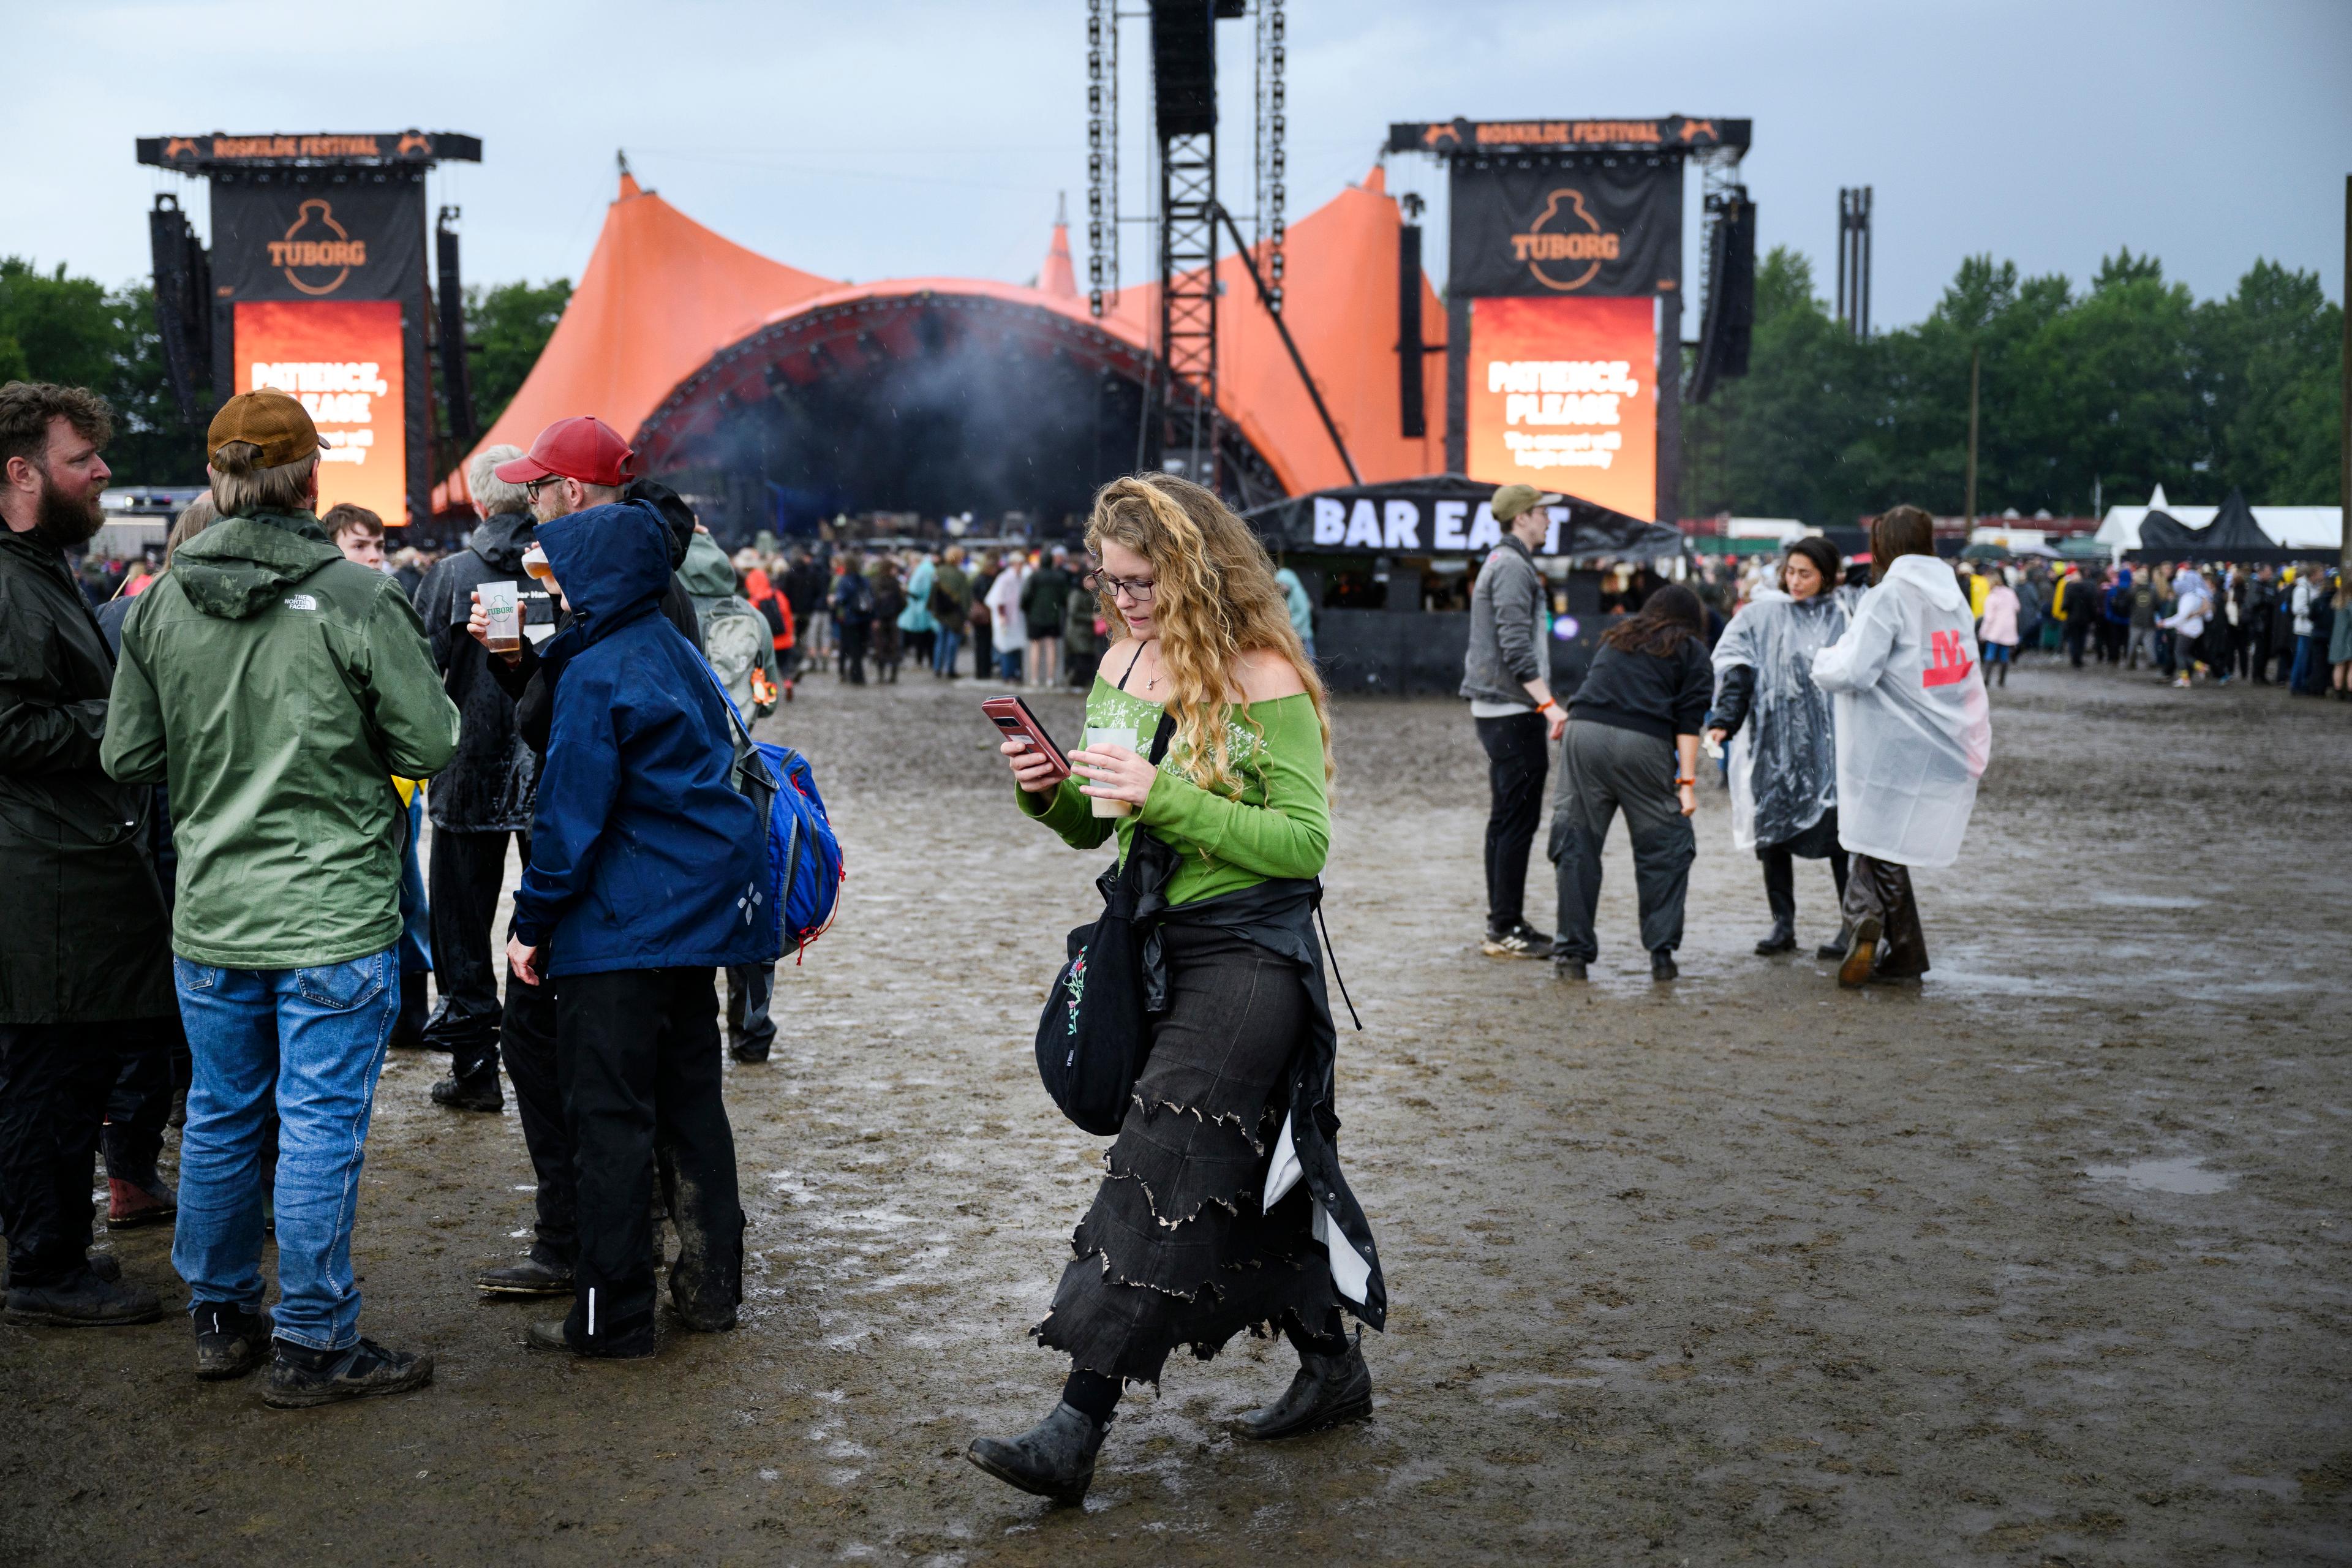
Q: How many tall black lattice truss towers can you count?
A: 1